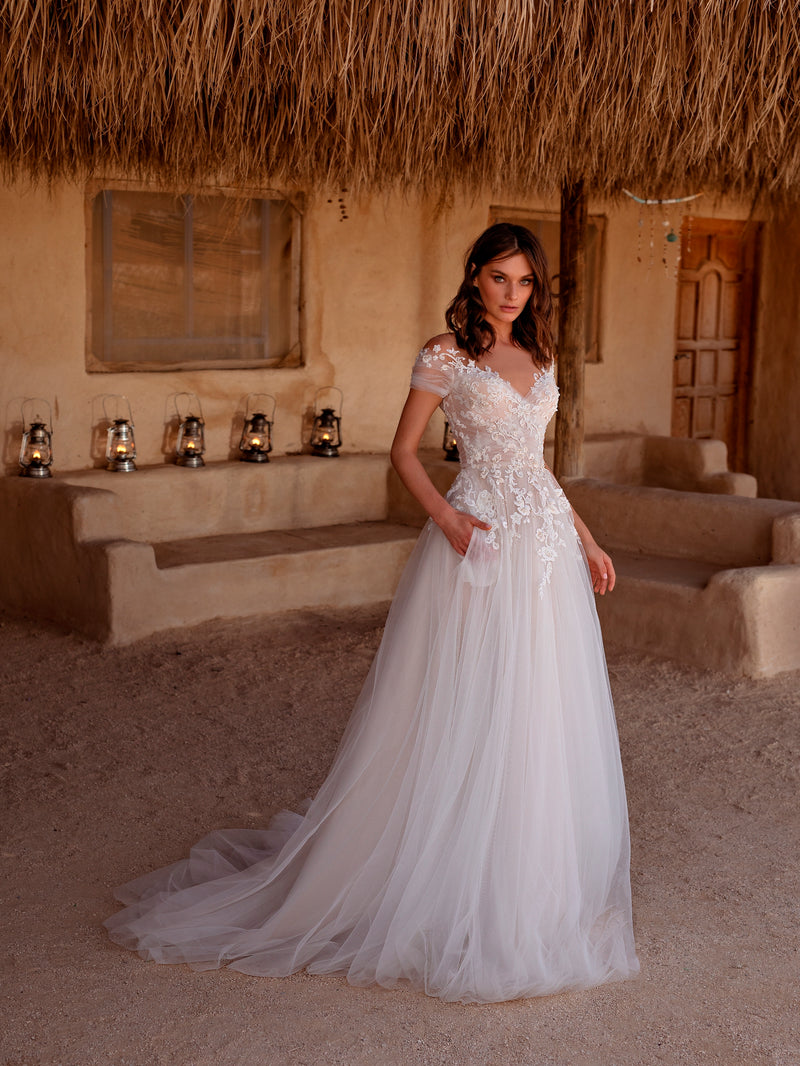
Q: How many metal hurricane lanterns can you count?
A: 6